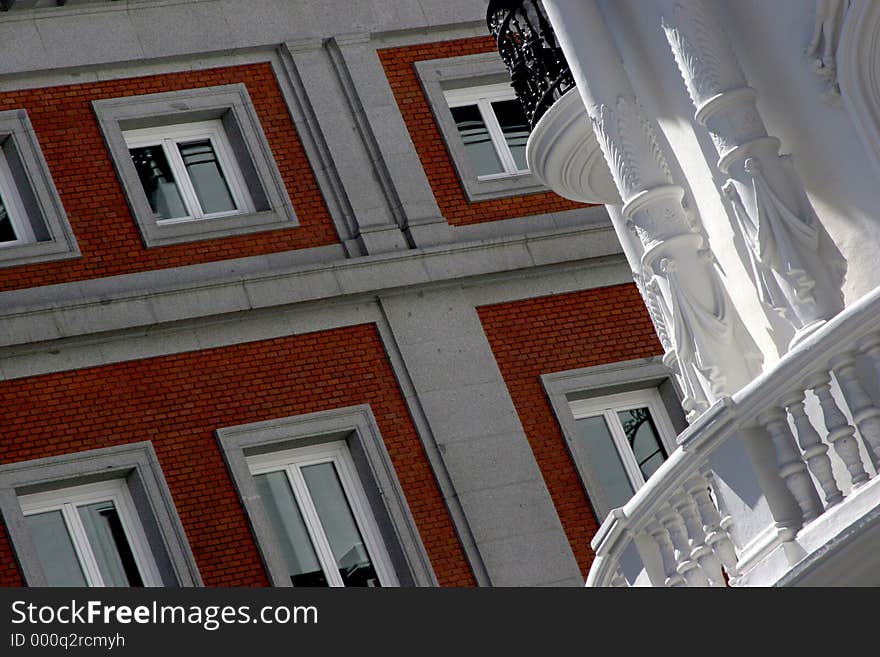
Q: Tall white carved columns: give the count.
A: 2